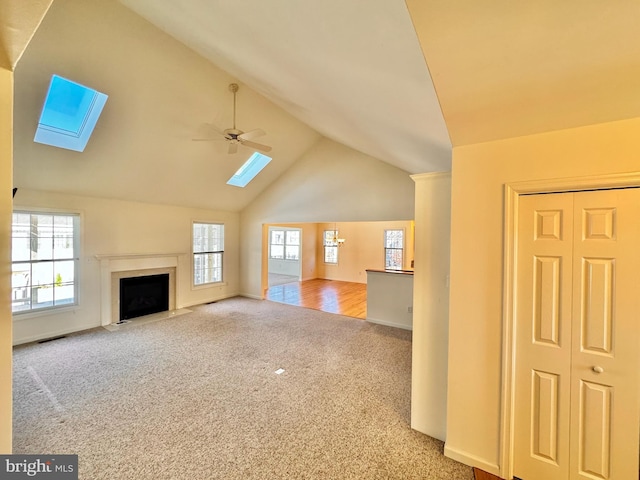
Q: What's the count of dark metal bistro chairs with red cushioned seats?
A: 0